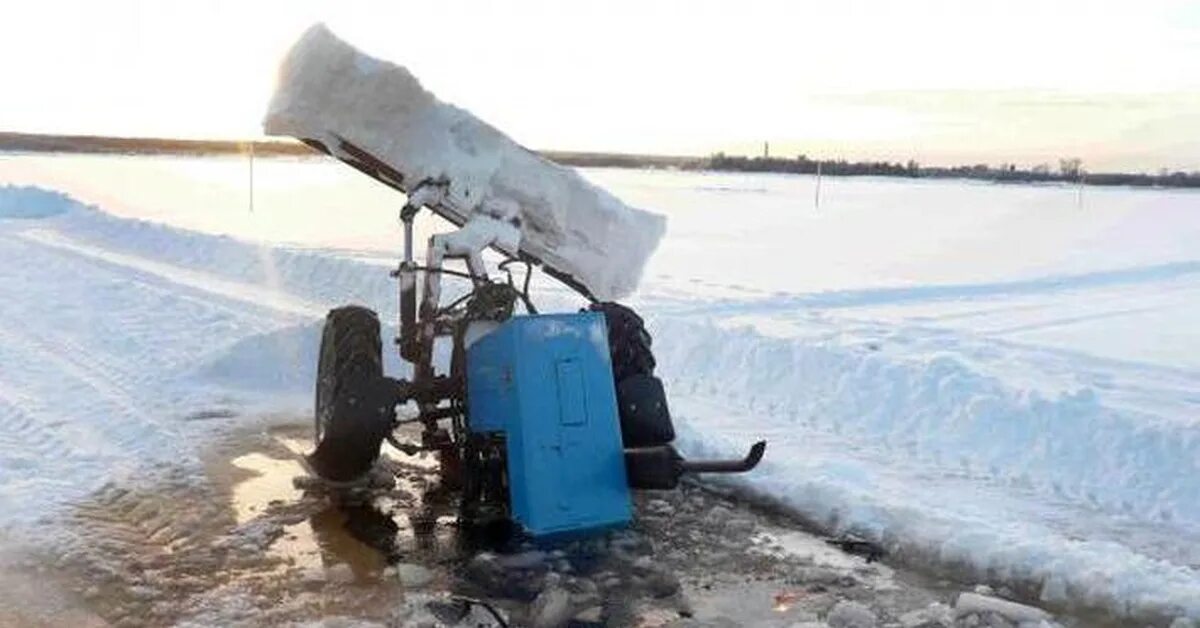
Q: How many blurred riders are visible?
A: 0